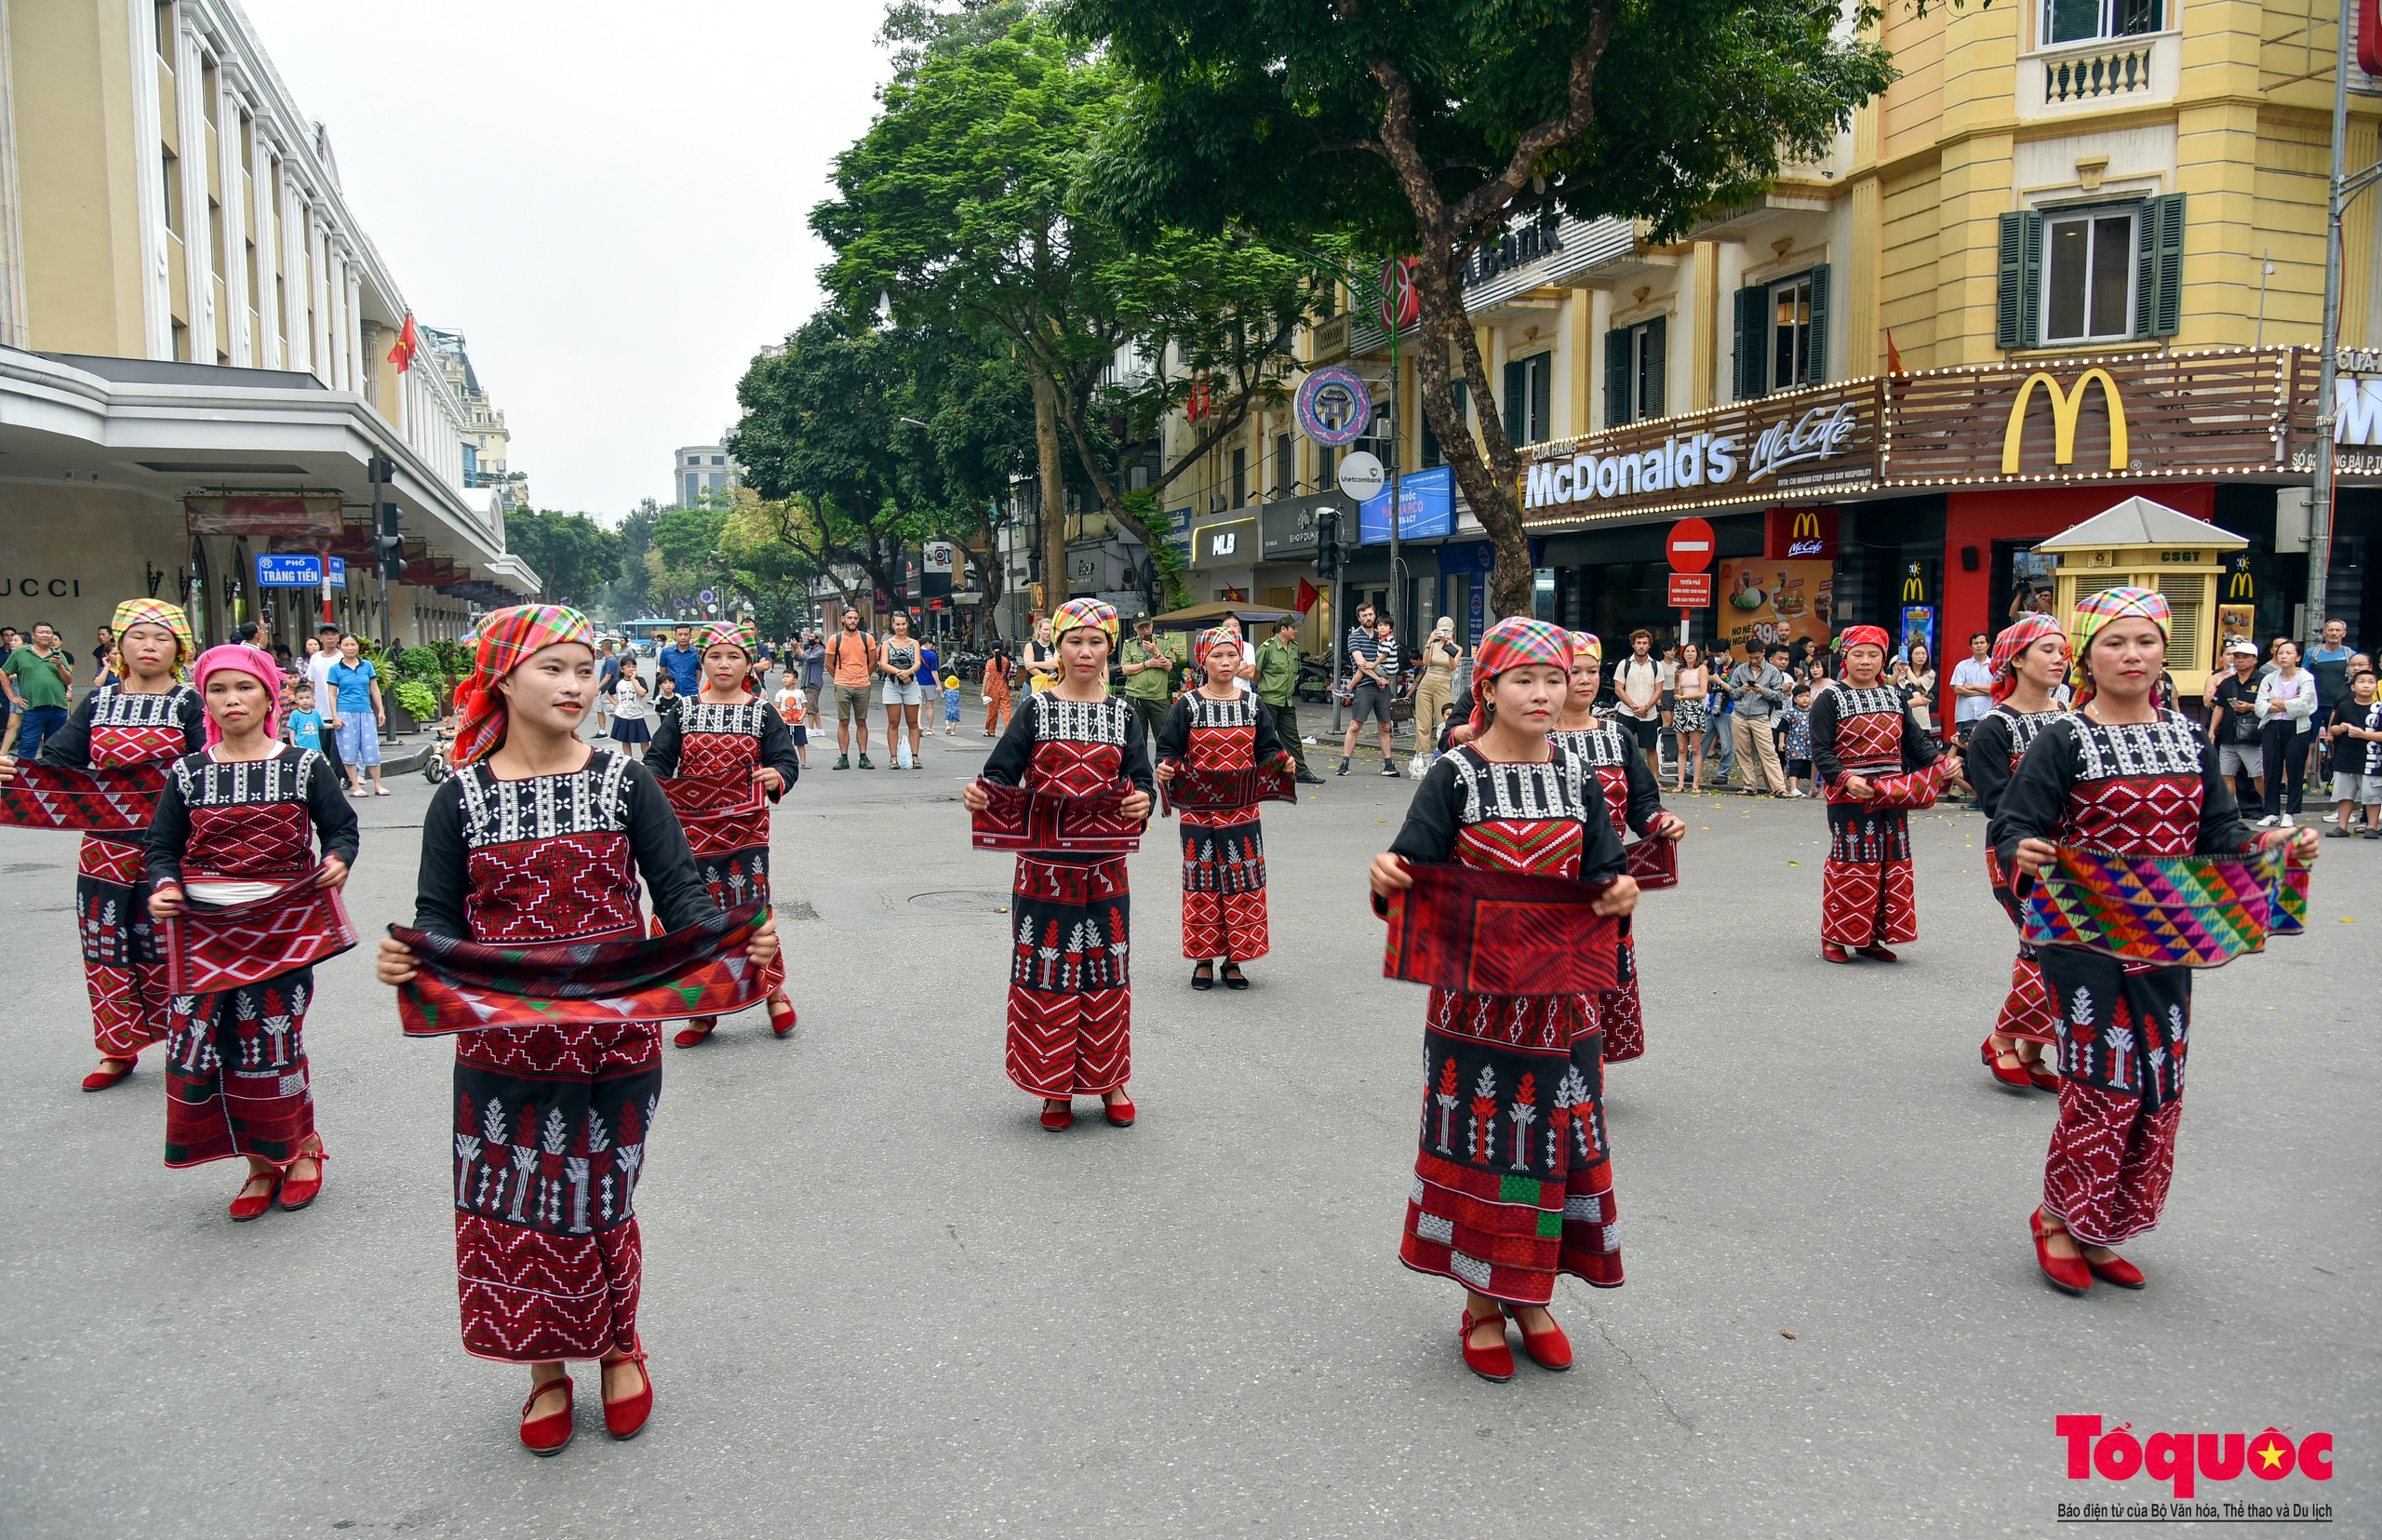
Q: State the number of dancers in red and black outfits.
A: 11